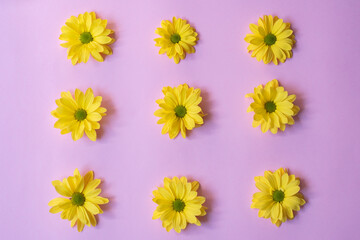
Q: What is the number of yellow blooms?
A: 9